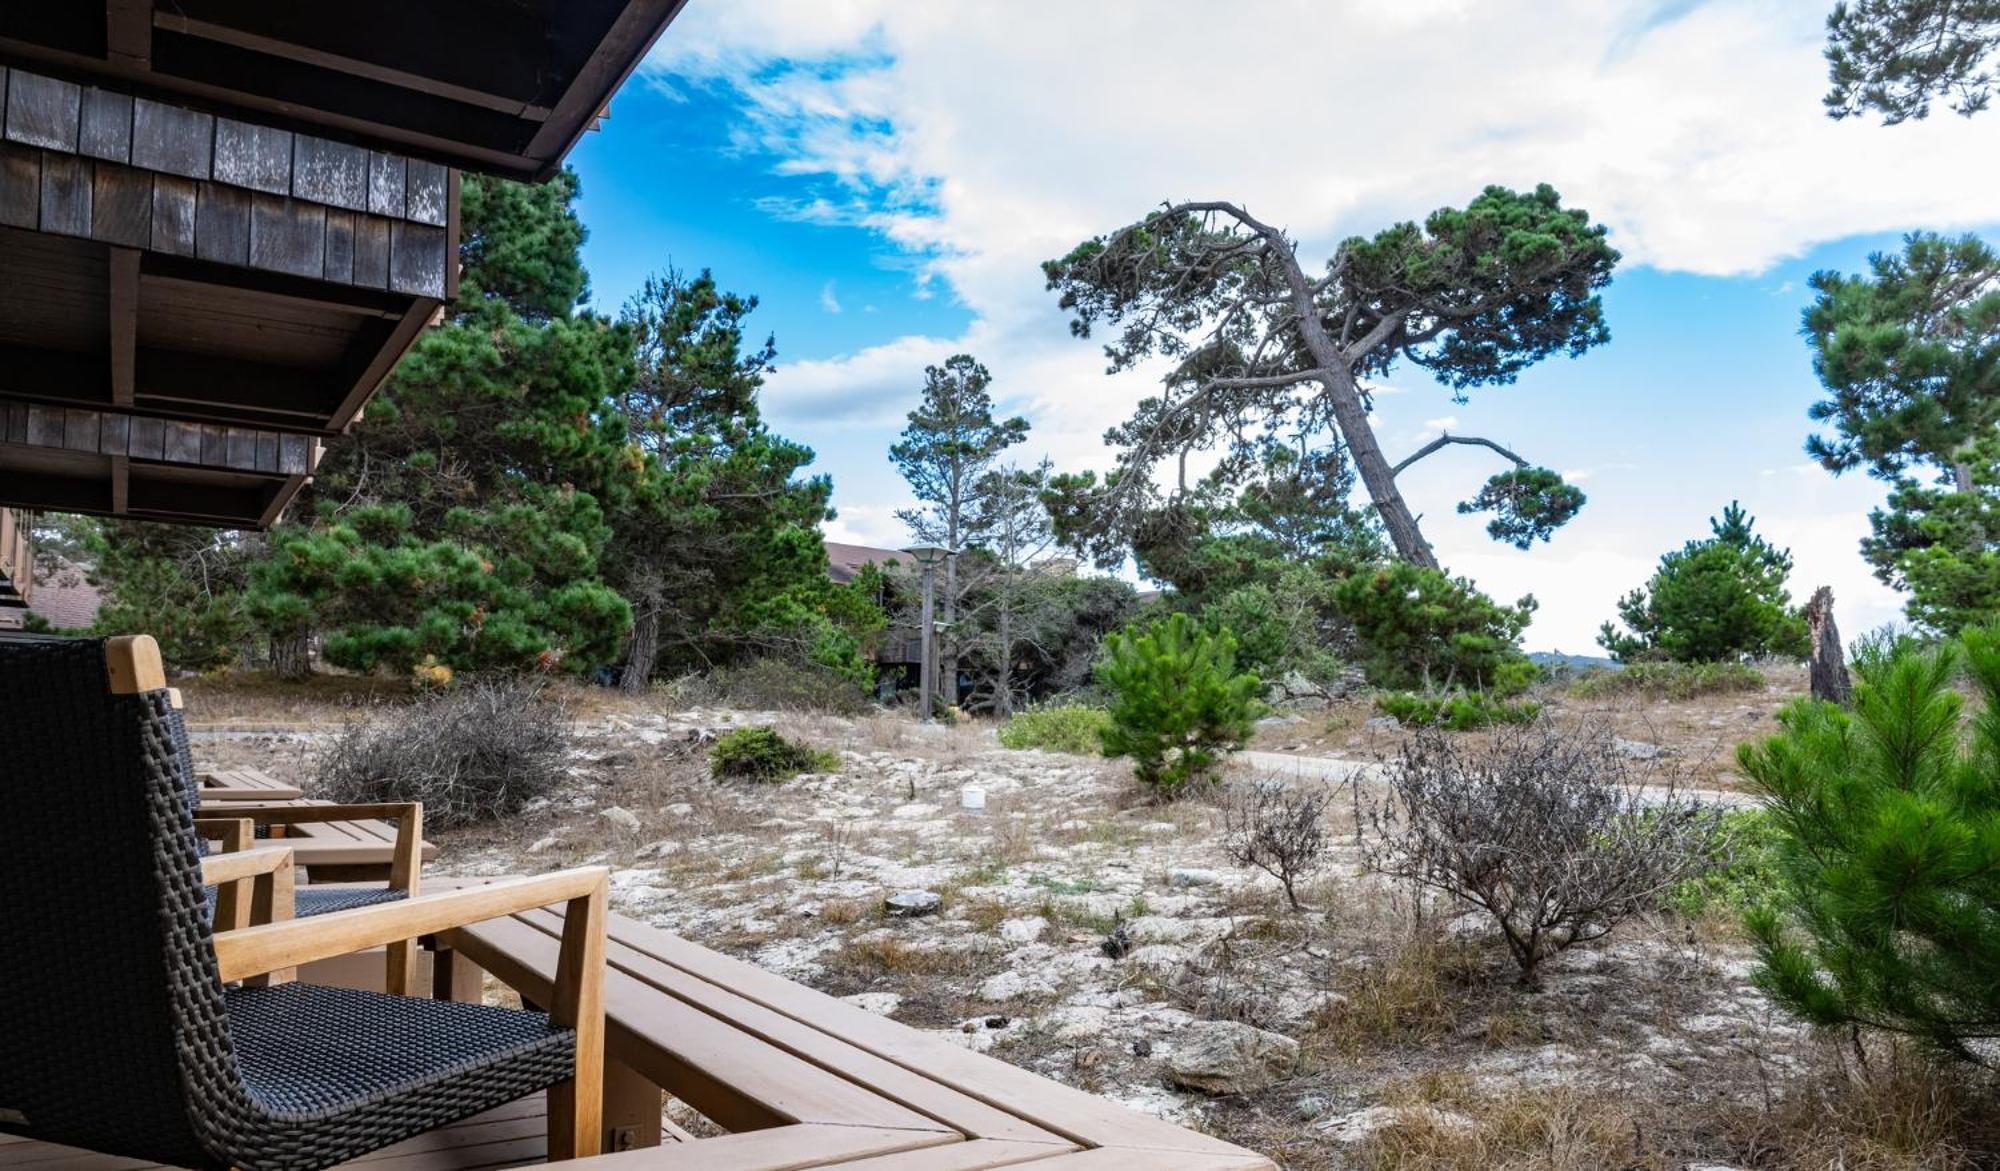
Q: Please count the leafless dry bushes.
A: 3